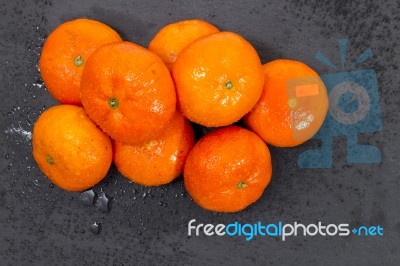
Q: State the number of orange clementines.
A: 8